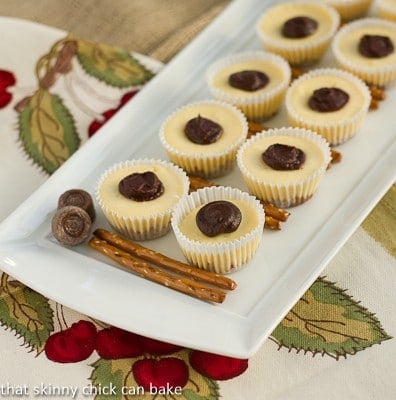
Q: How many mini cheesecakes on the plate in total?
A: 10